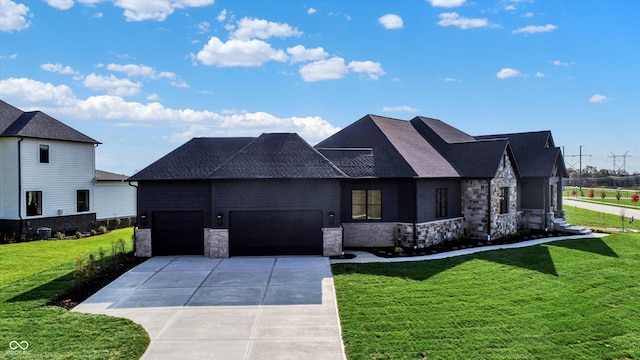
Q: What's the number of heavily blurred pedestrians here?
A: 0